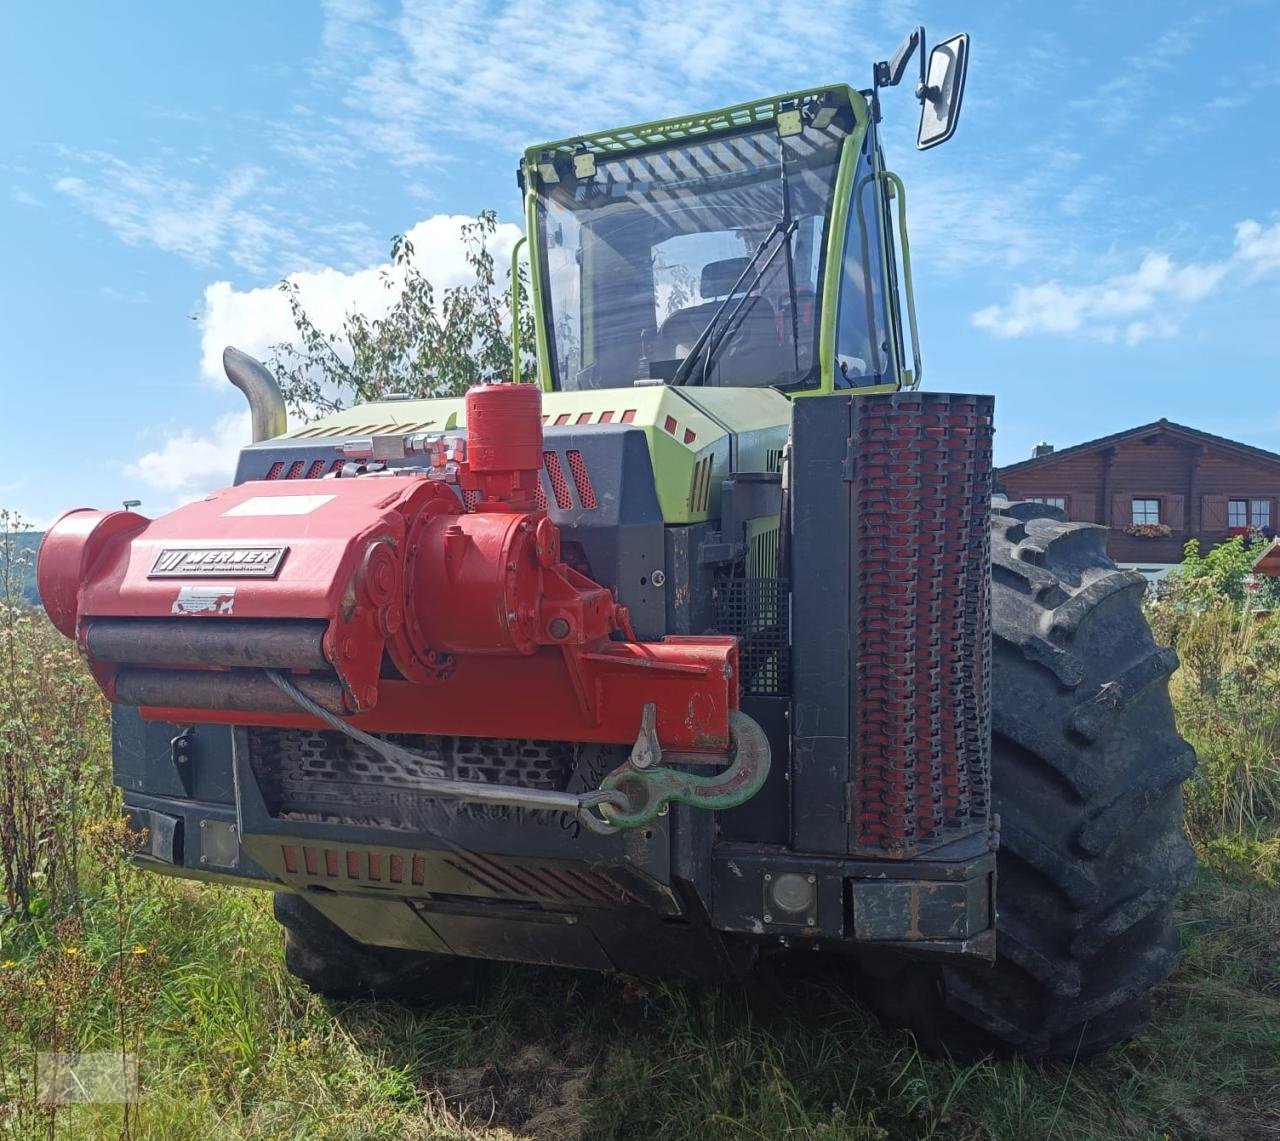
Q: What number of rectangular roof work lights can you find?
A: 4